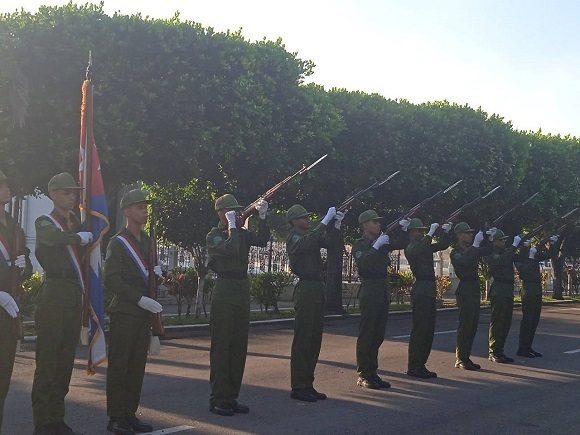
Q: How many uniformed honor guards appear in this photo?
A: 10